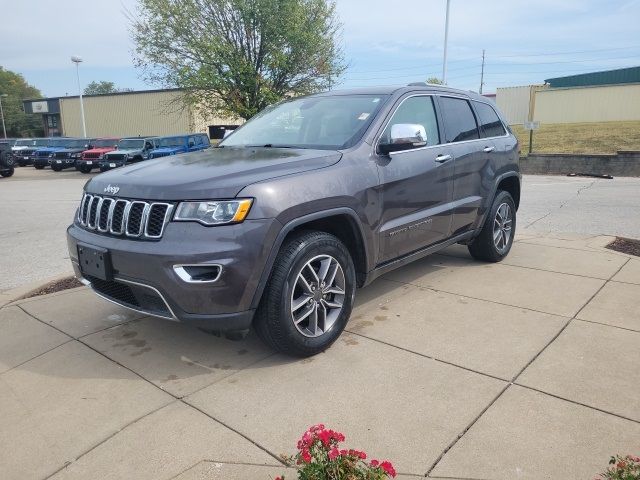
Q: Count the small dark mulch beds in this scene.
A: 2